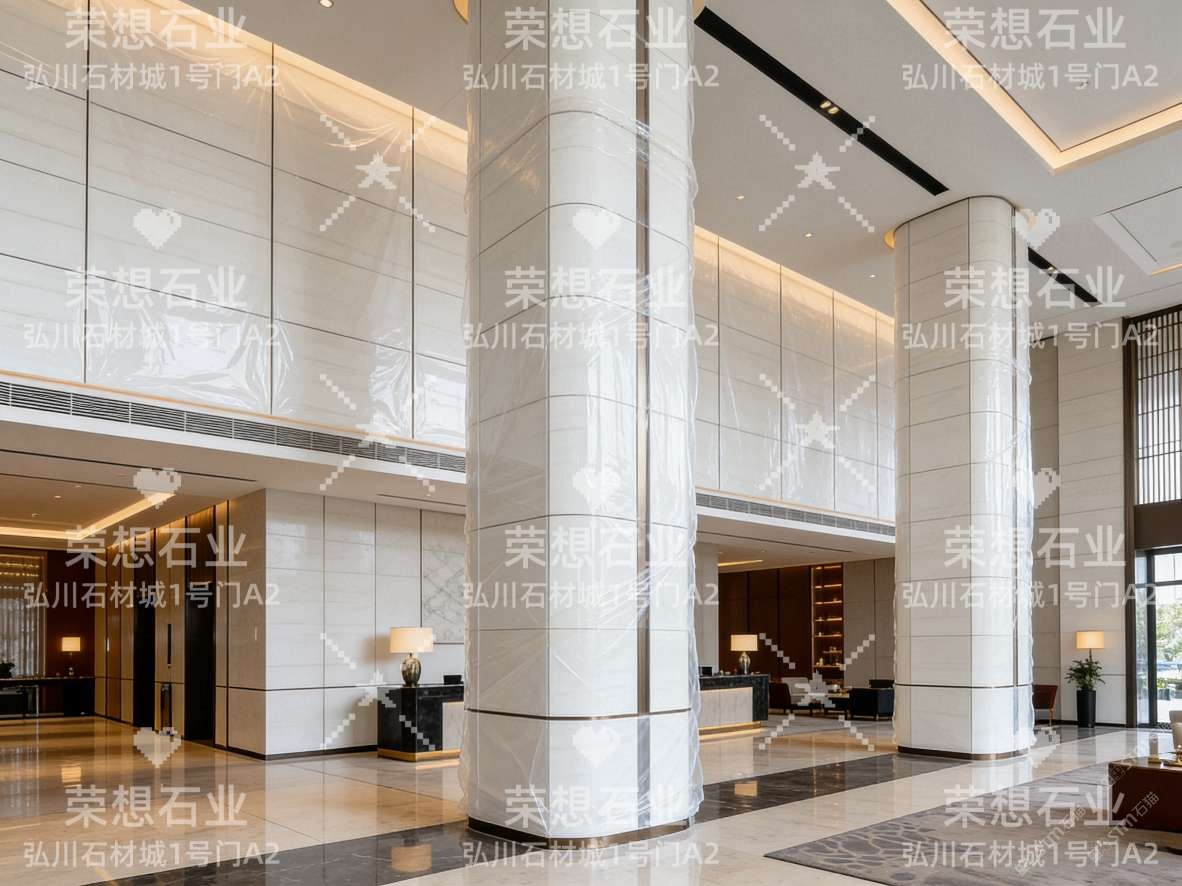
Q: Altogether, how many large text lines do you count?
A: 12